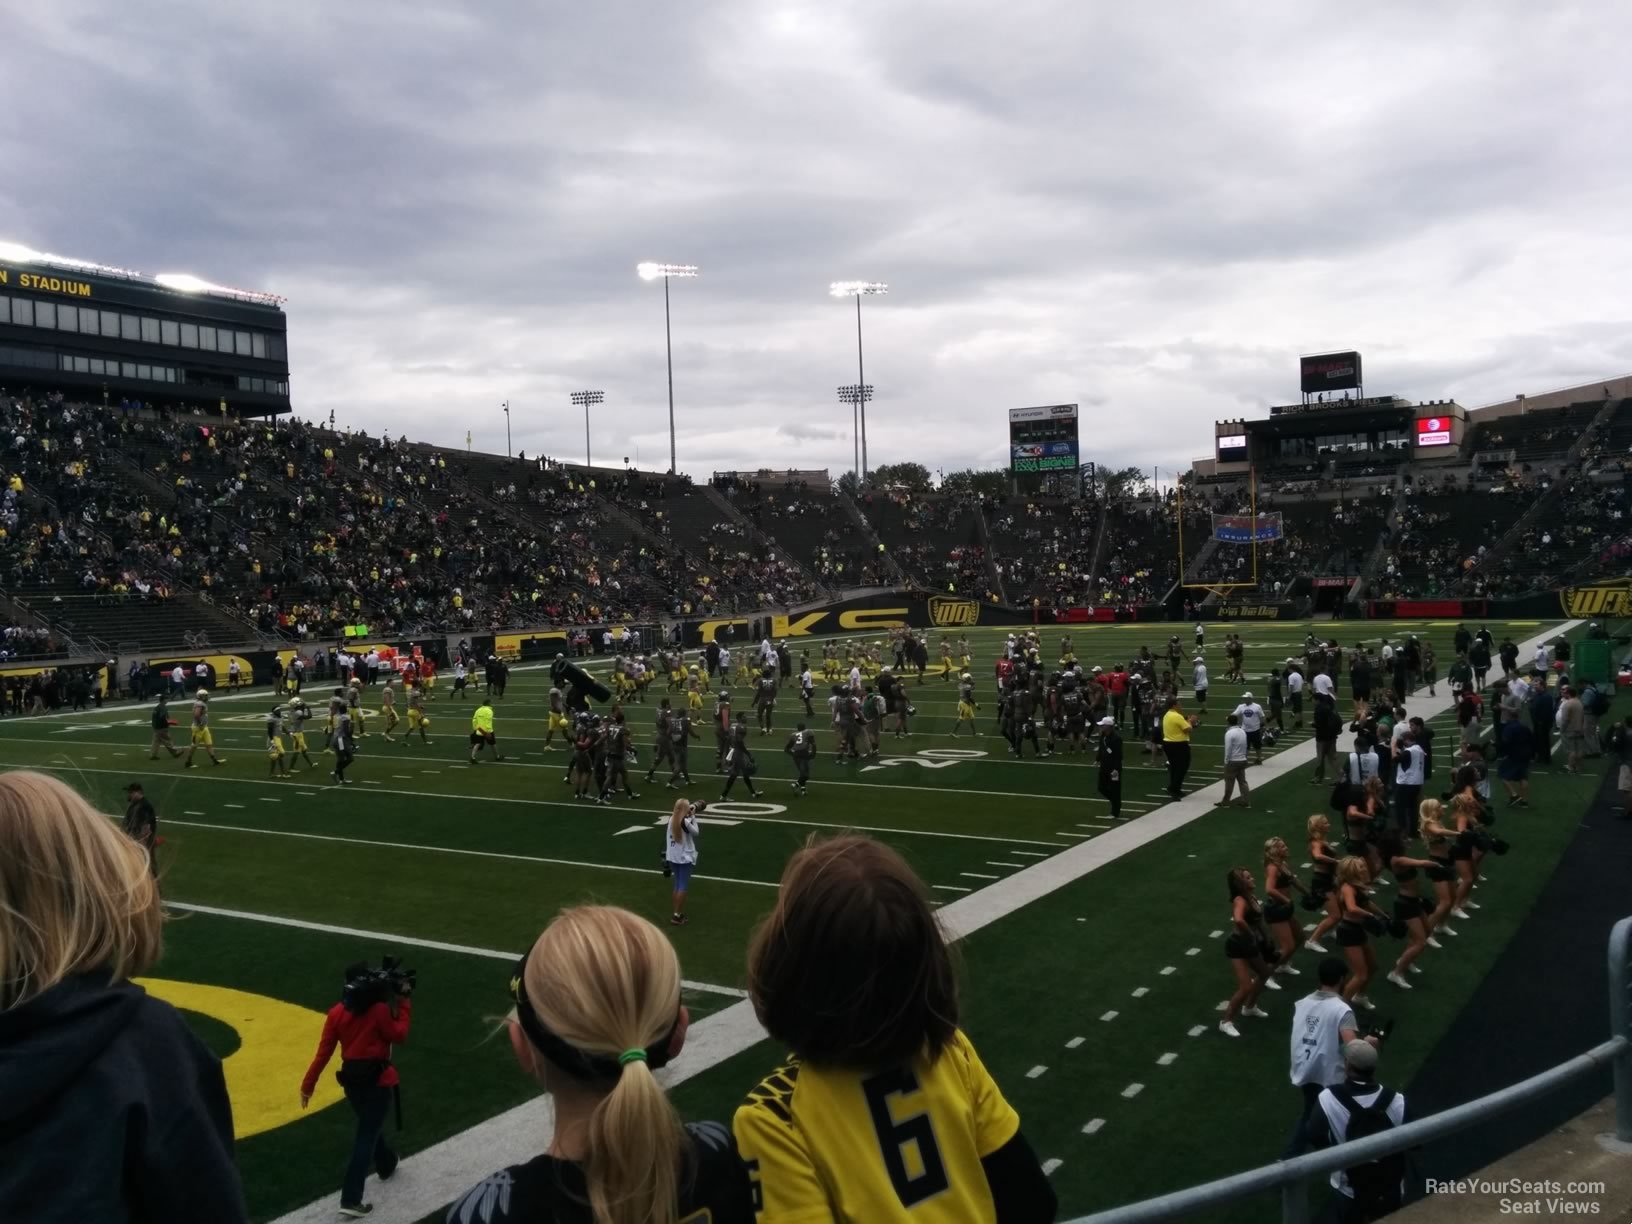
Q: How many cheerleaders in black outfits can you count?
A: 10